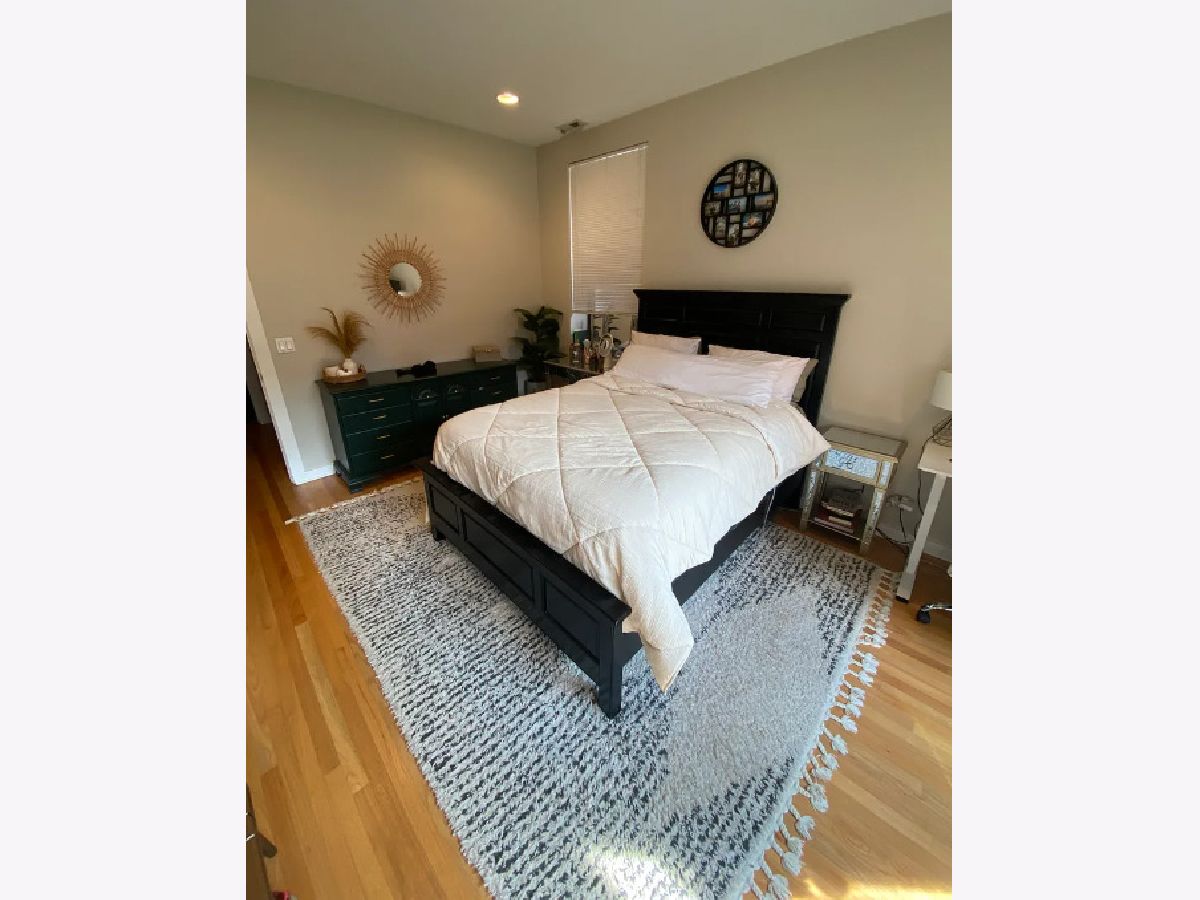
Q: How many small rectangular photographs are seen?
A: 9